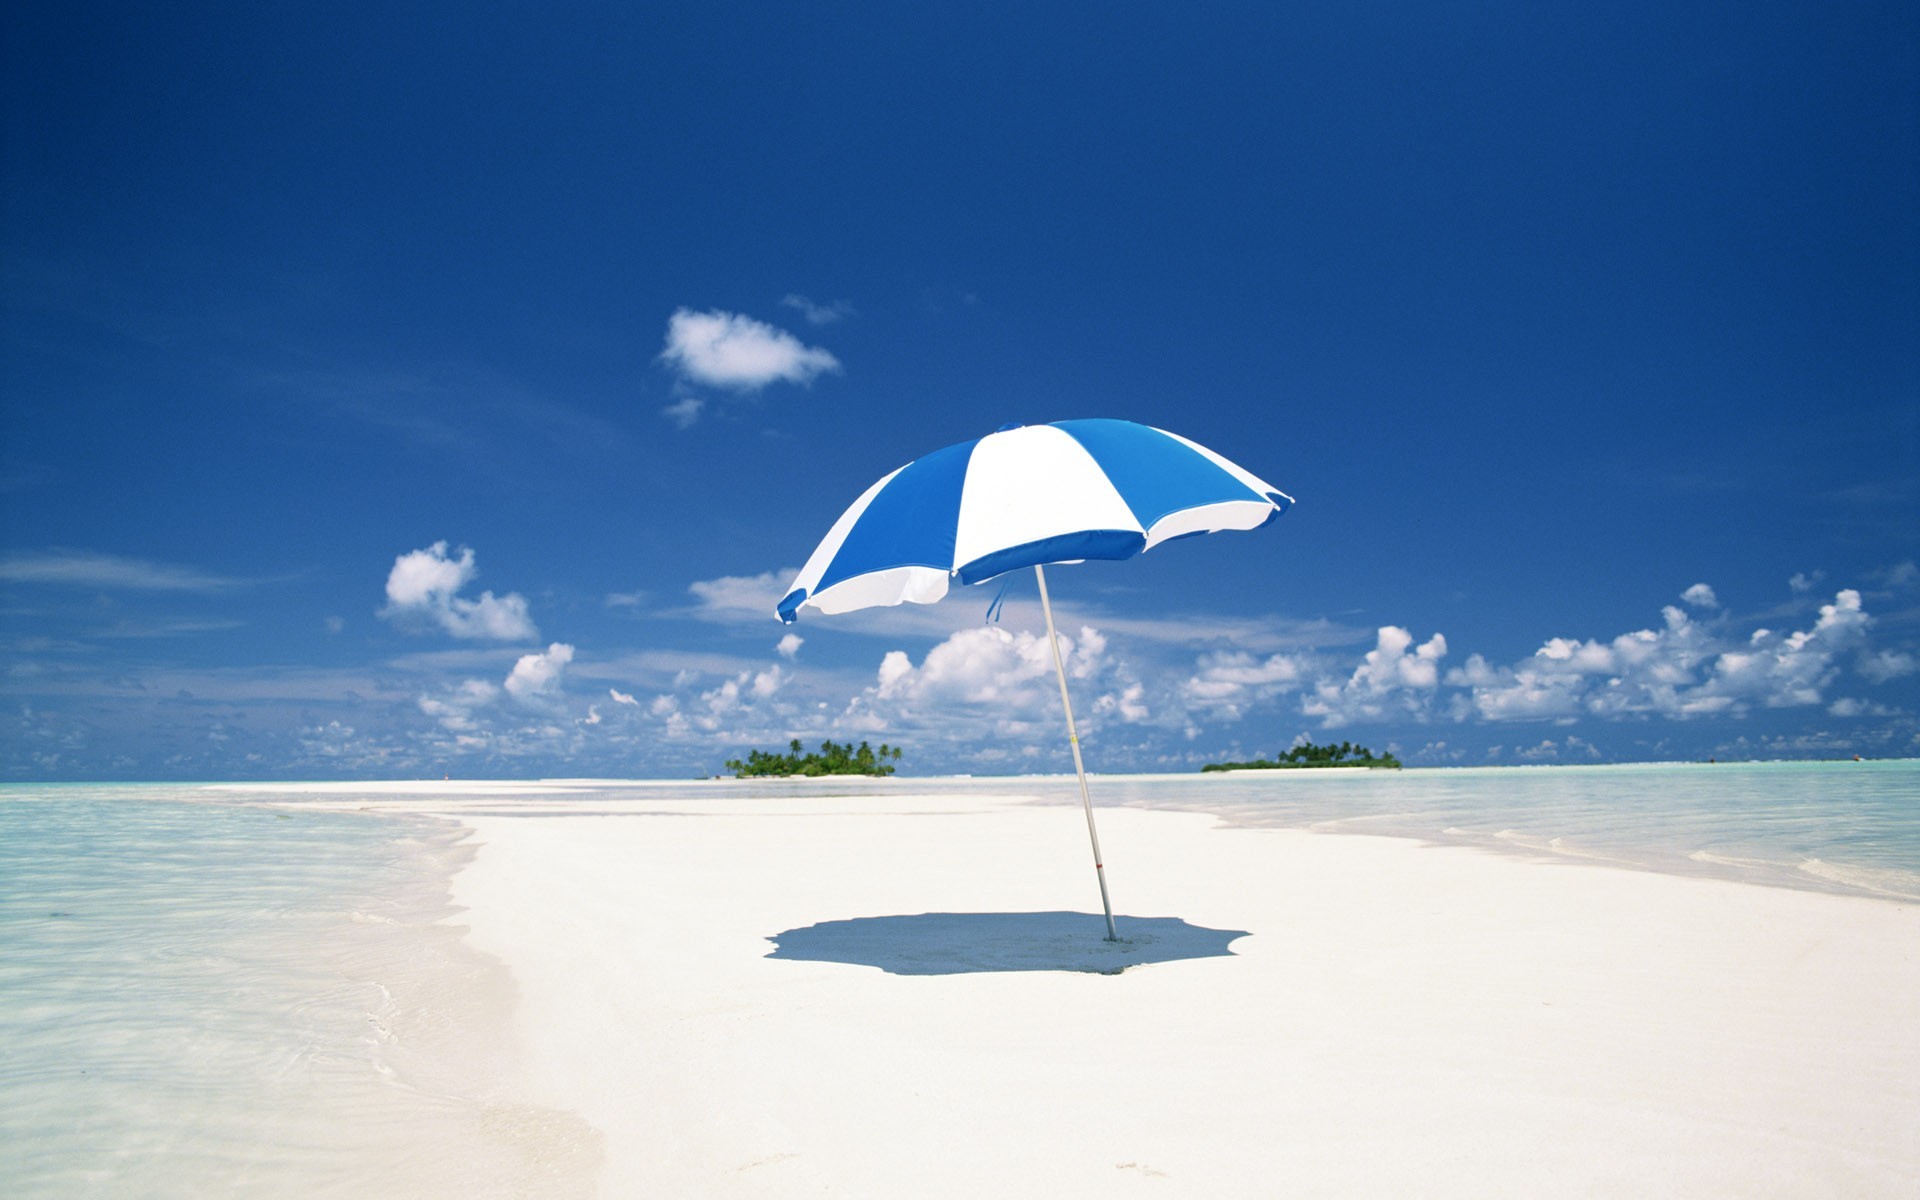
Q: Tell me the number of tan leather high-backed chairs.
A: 0